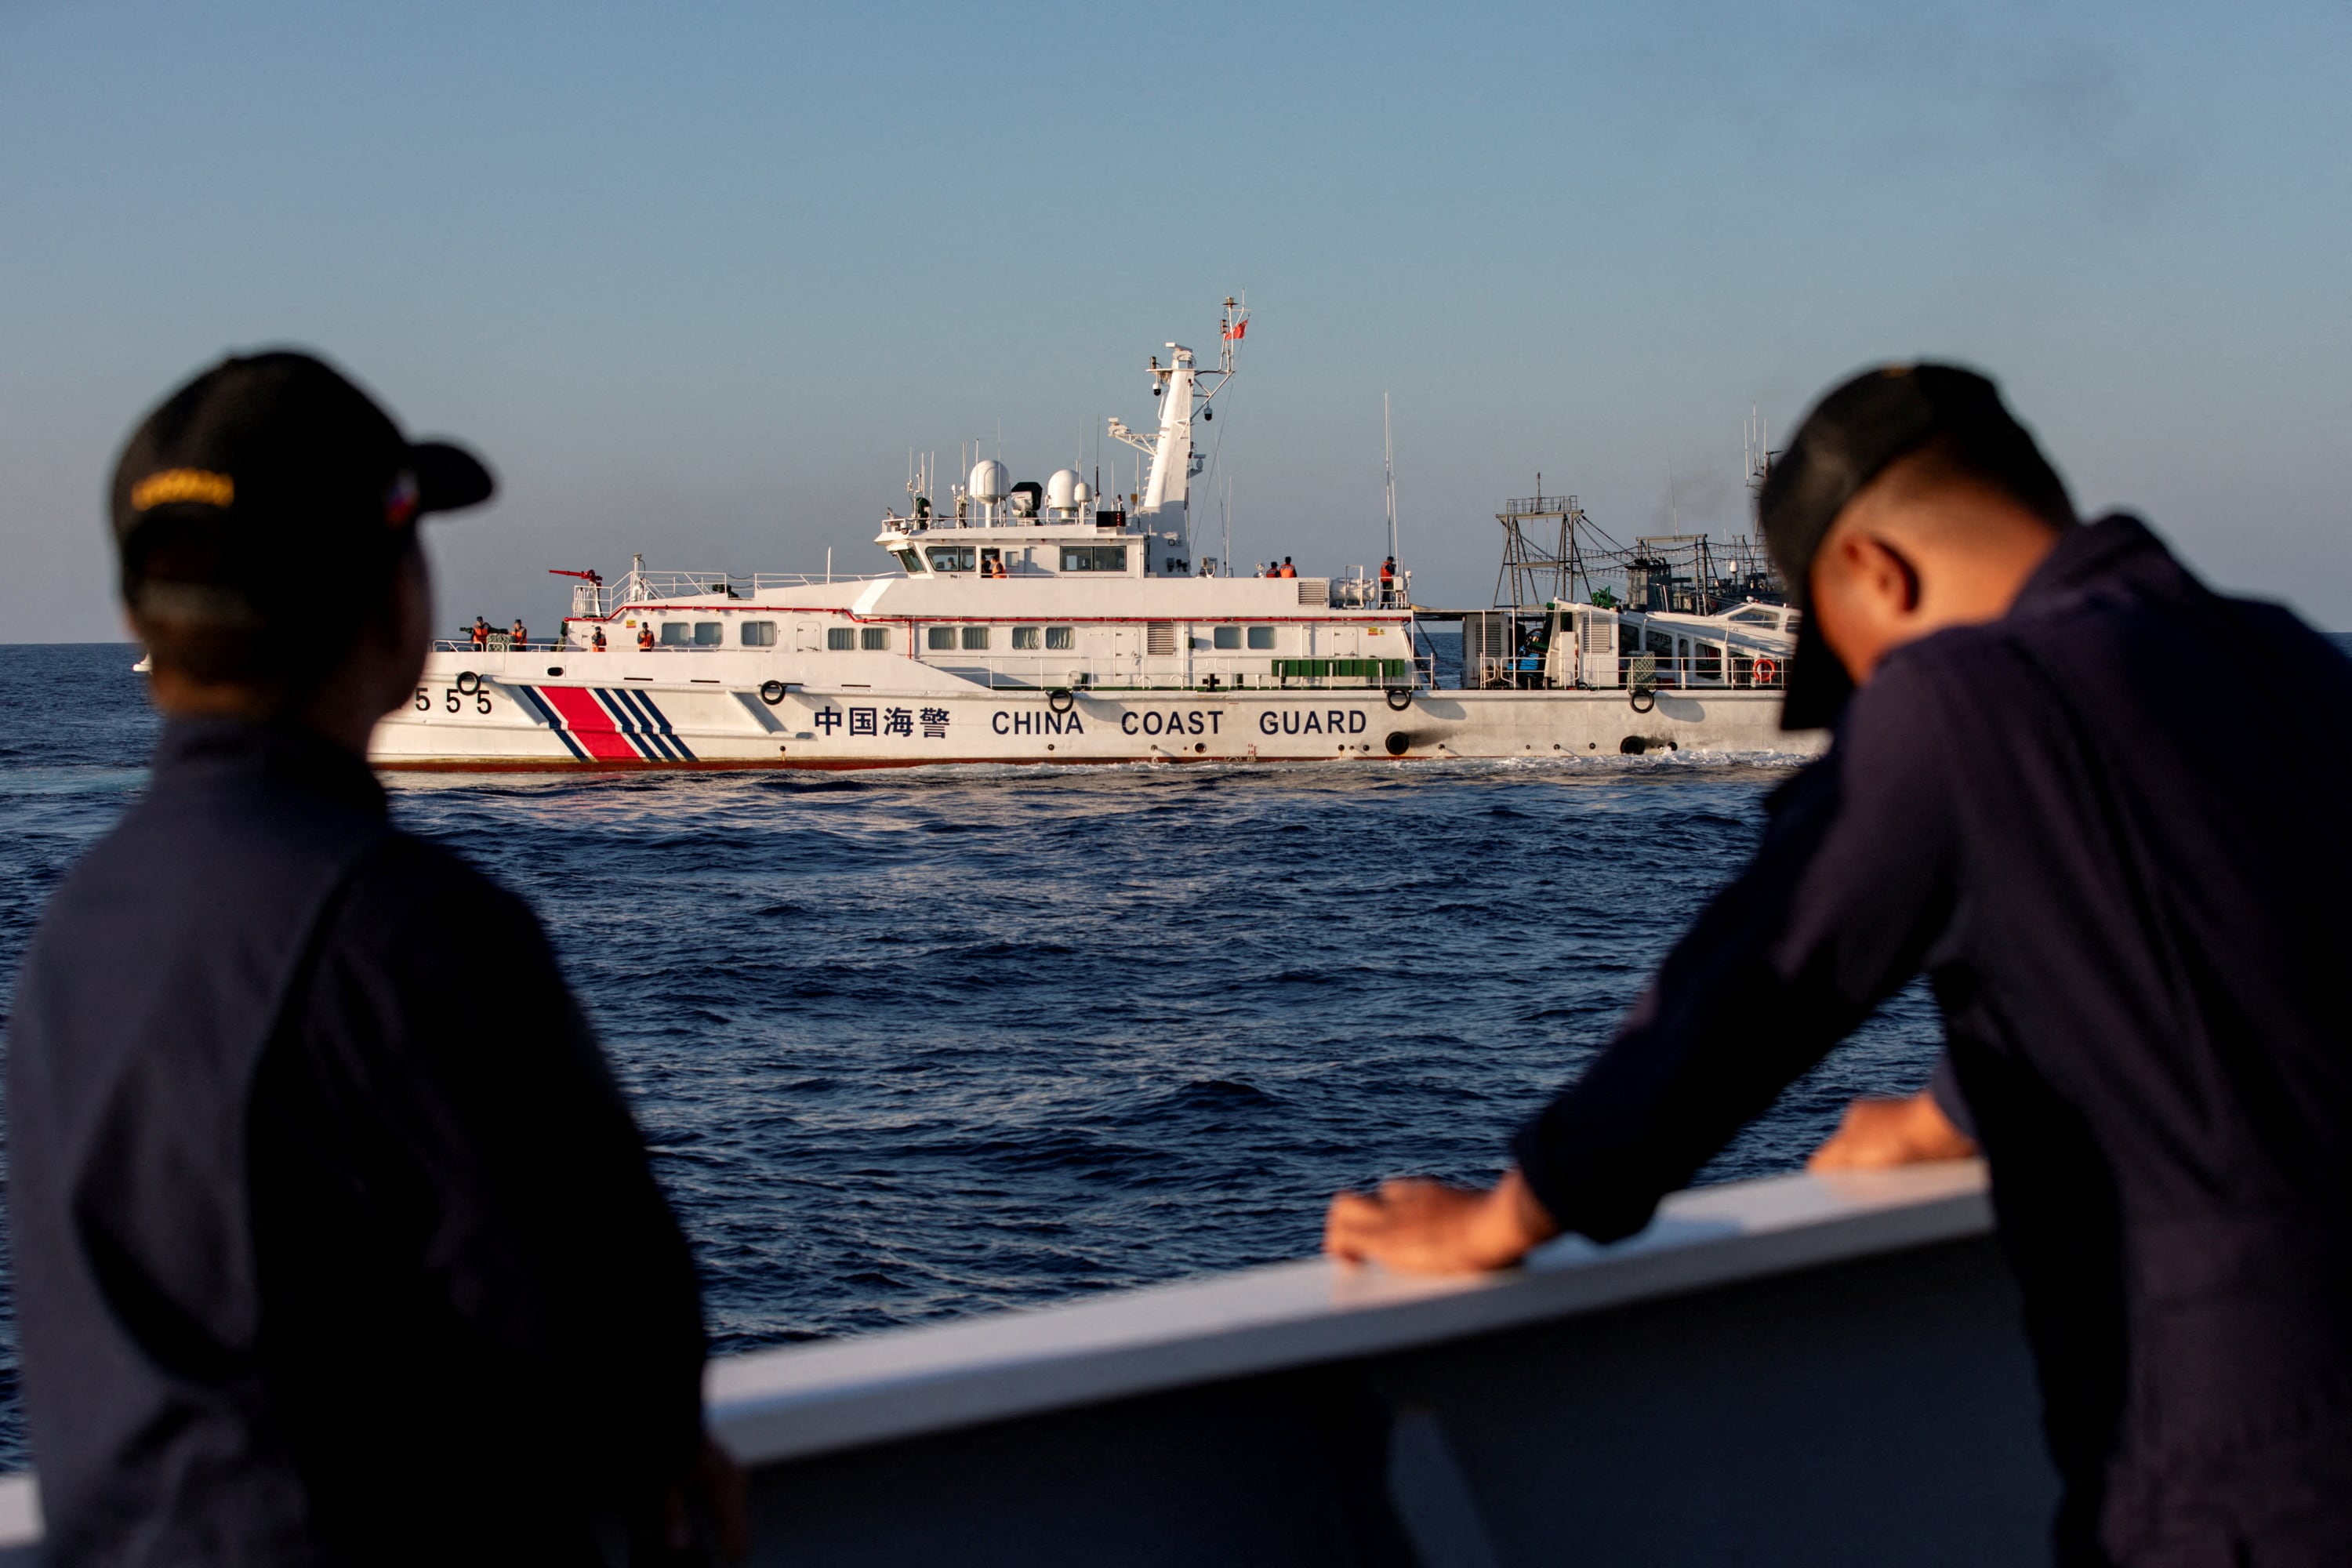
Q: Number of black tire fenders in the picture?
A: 5